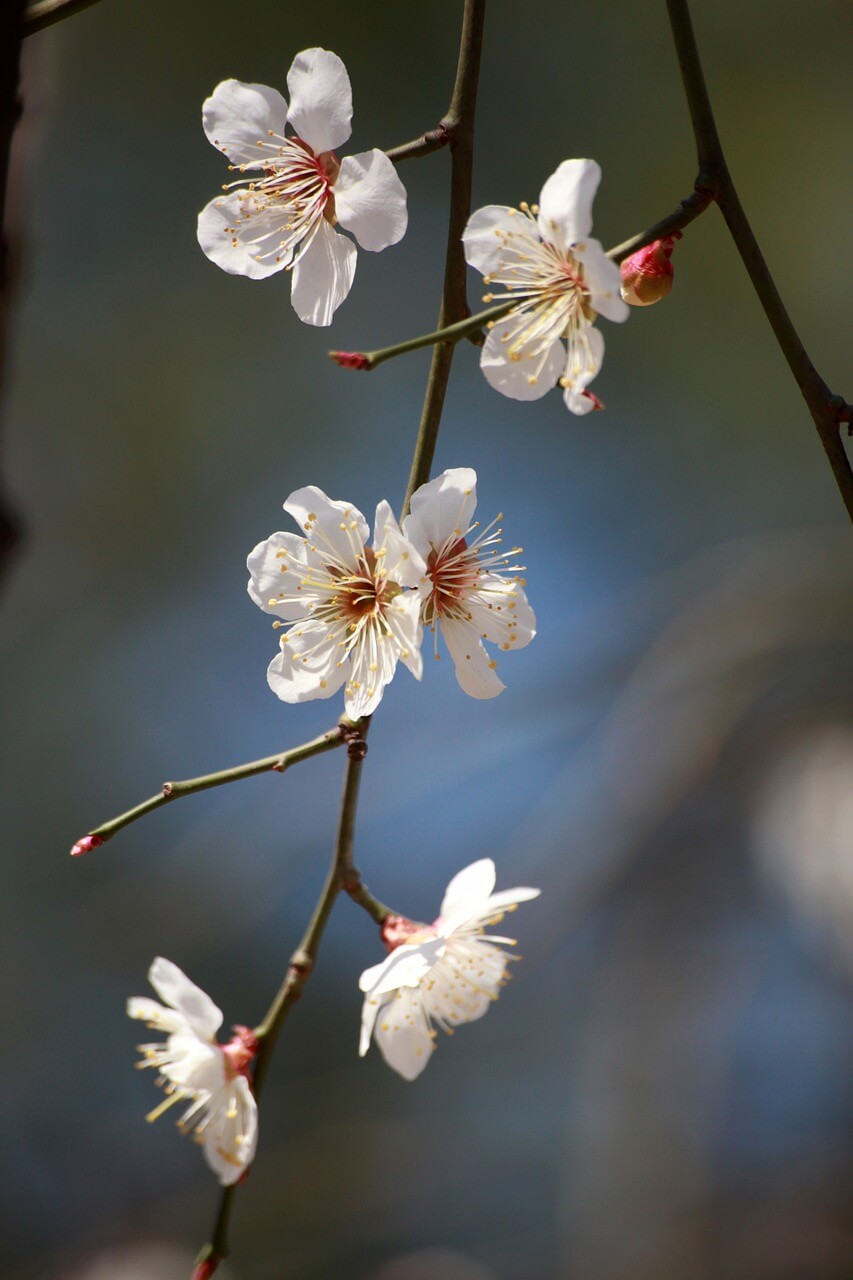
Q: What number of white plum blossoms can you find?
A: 6